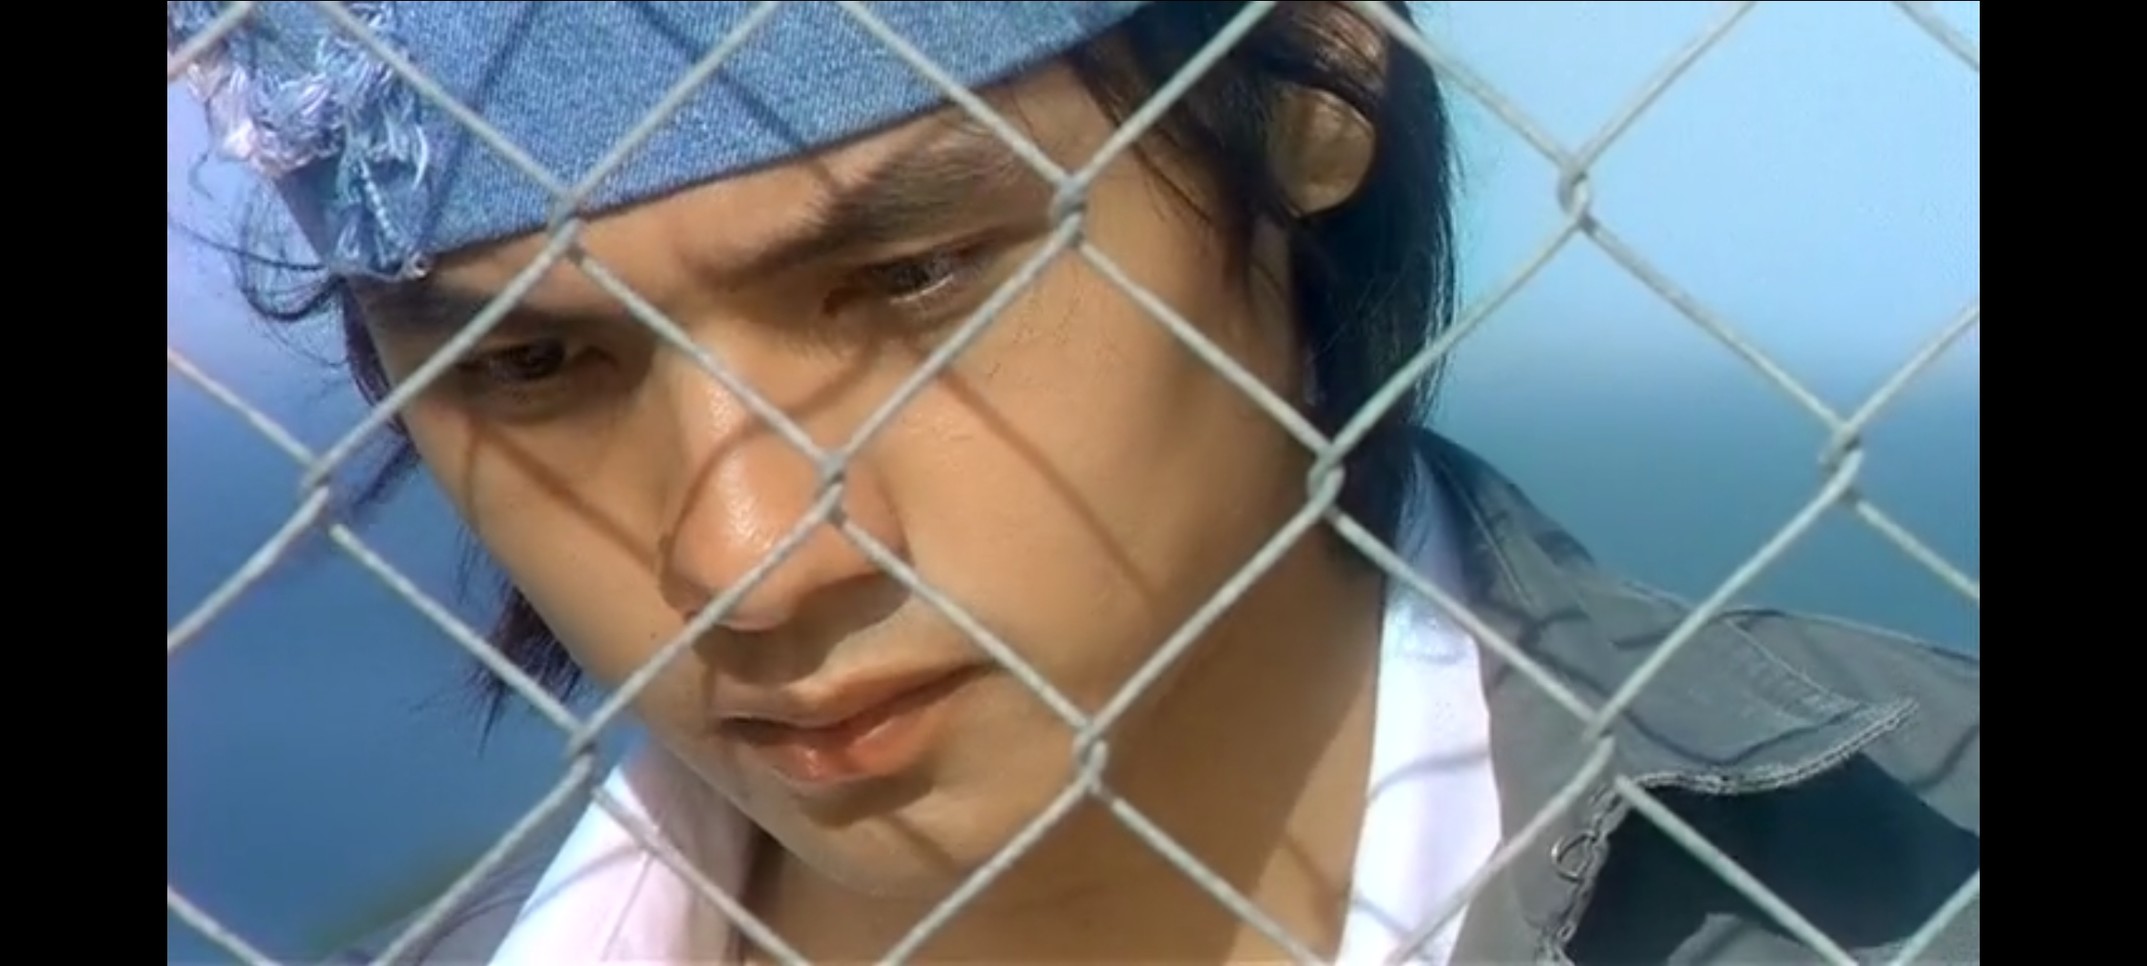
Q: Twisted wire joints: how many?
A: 10